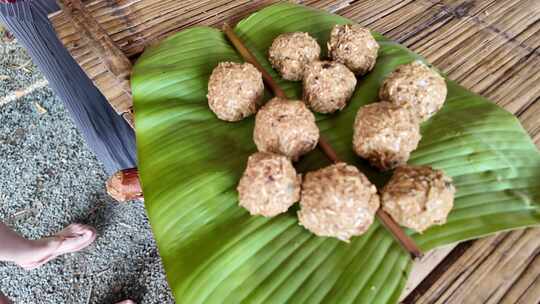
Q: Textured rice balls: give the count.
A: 10